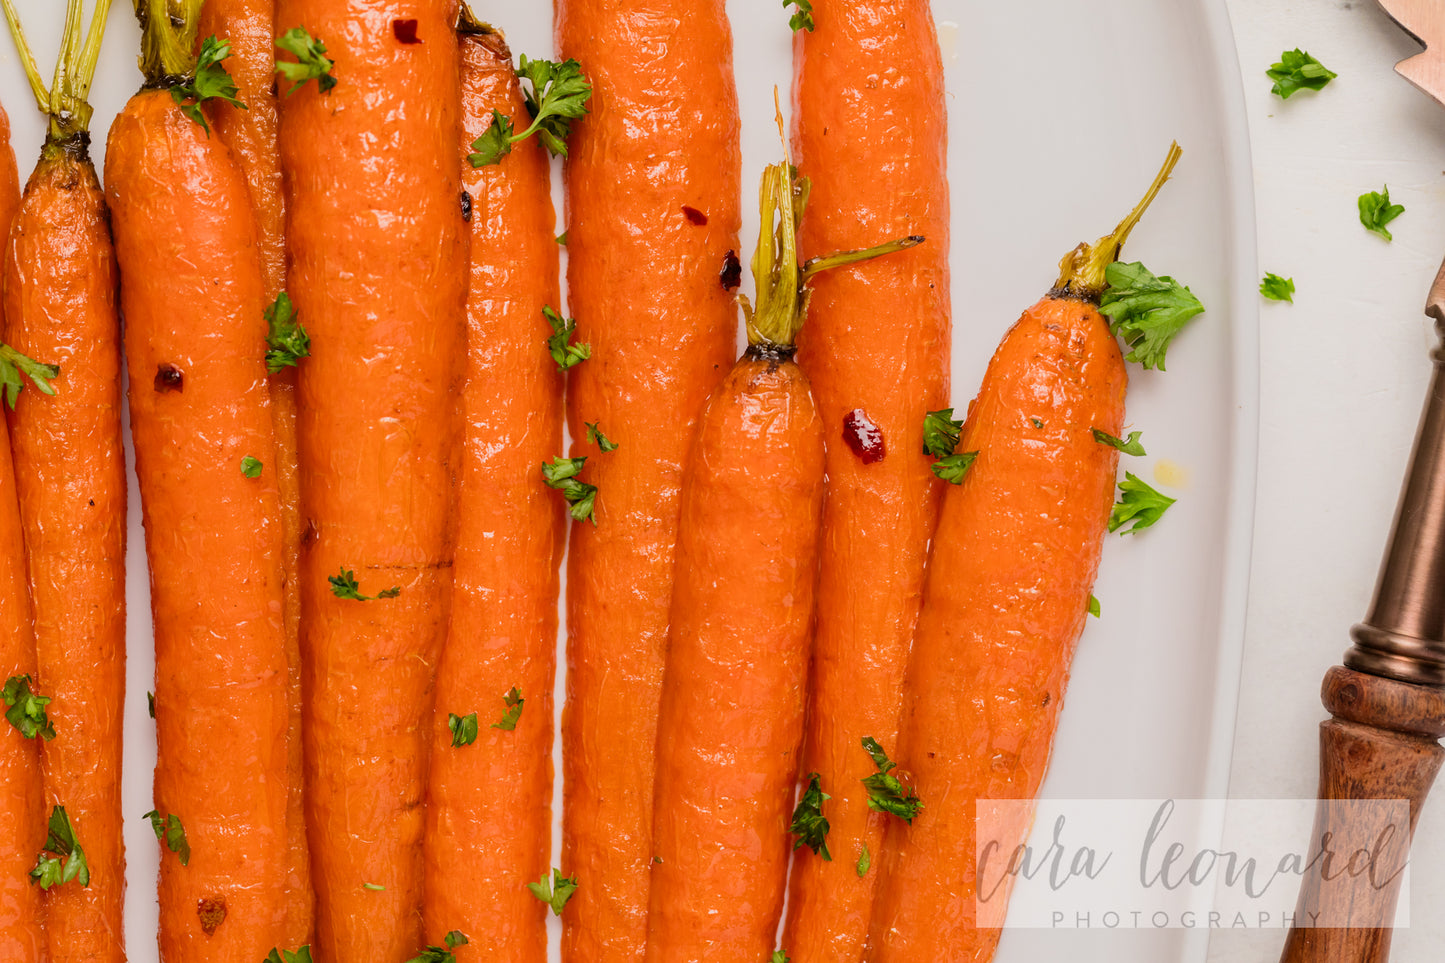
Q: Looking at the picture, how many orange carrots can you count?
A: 10